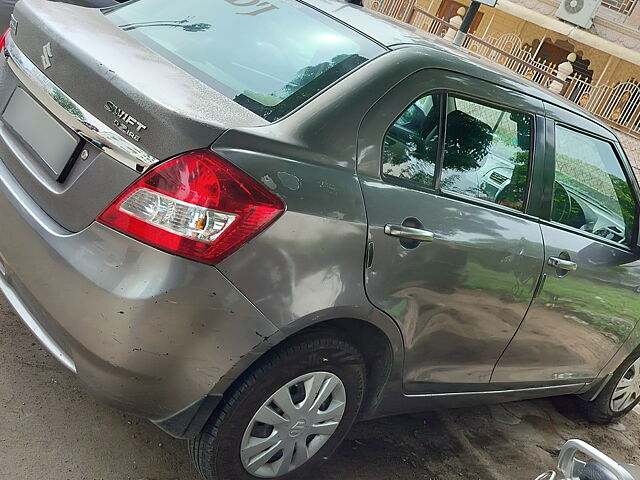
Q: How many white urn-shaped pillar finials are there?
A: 2